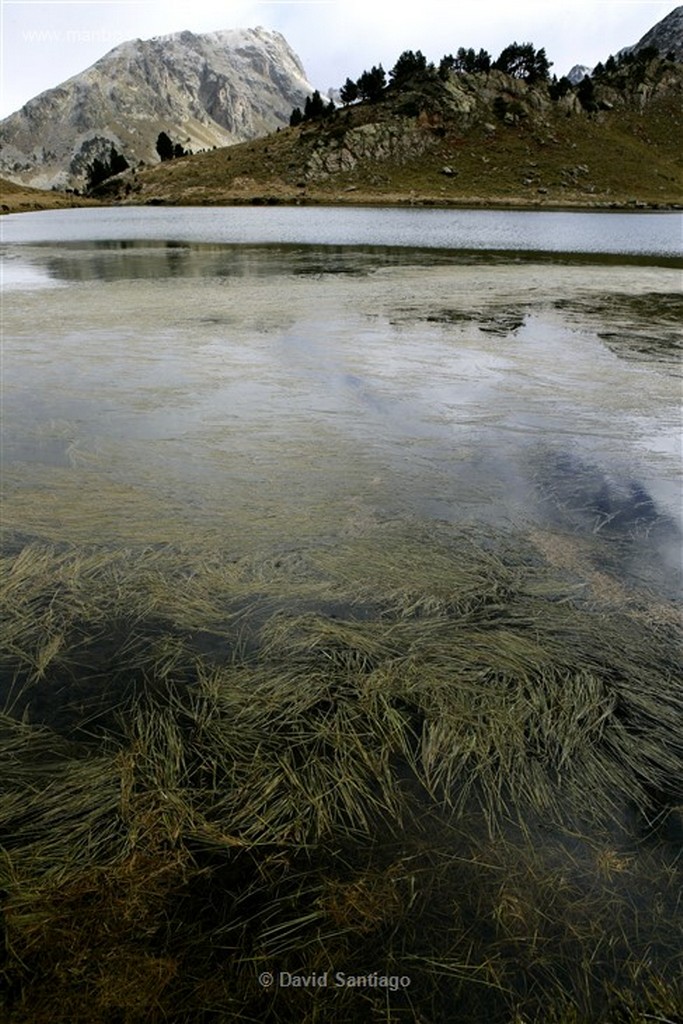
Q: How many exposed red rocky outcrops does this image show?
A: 0